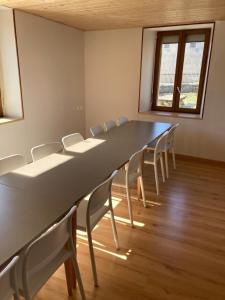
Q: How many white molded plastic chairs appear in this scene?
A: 12